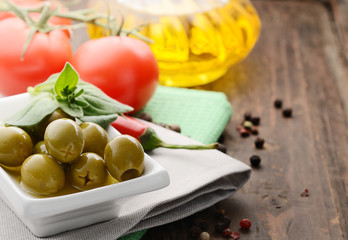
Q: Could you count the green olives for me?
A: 8